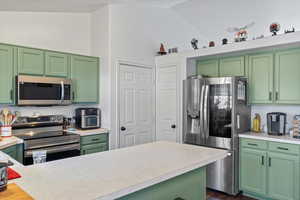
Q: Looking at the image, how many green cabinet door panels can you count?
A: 11